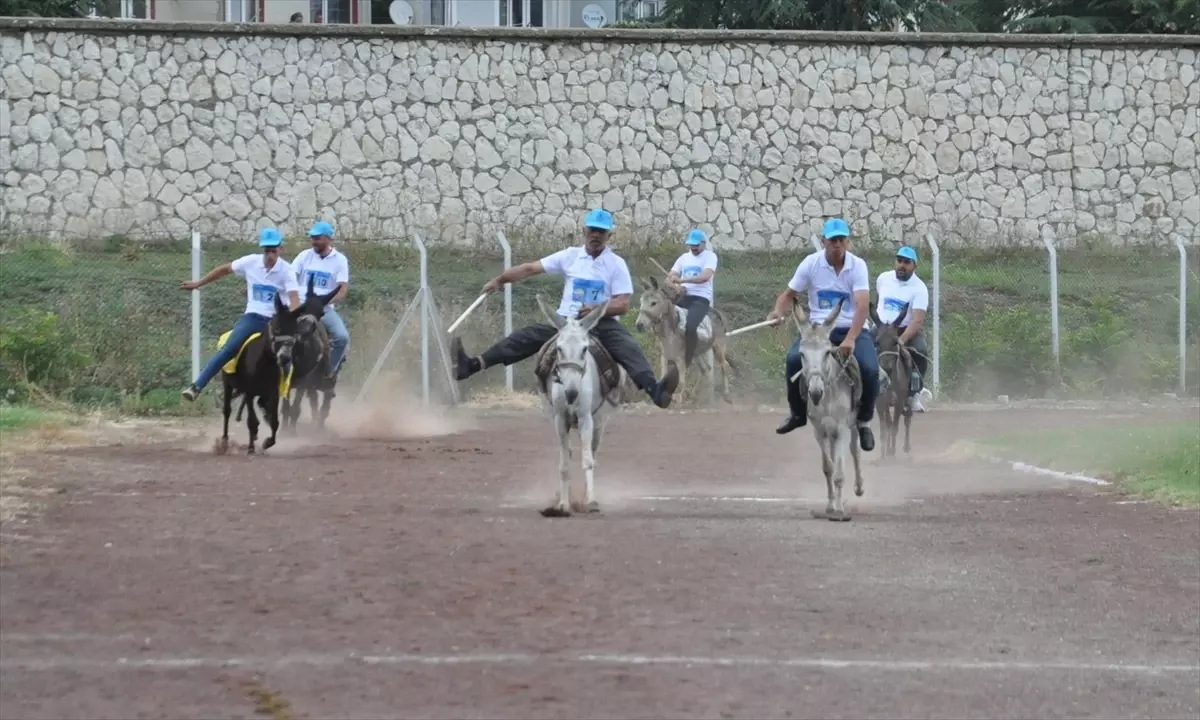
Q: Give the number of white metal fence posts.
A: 8